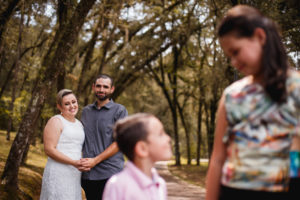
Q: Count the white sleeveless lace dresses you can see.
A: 1